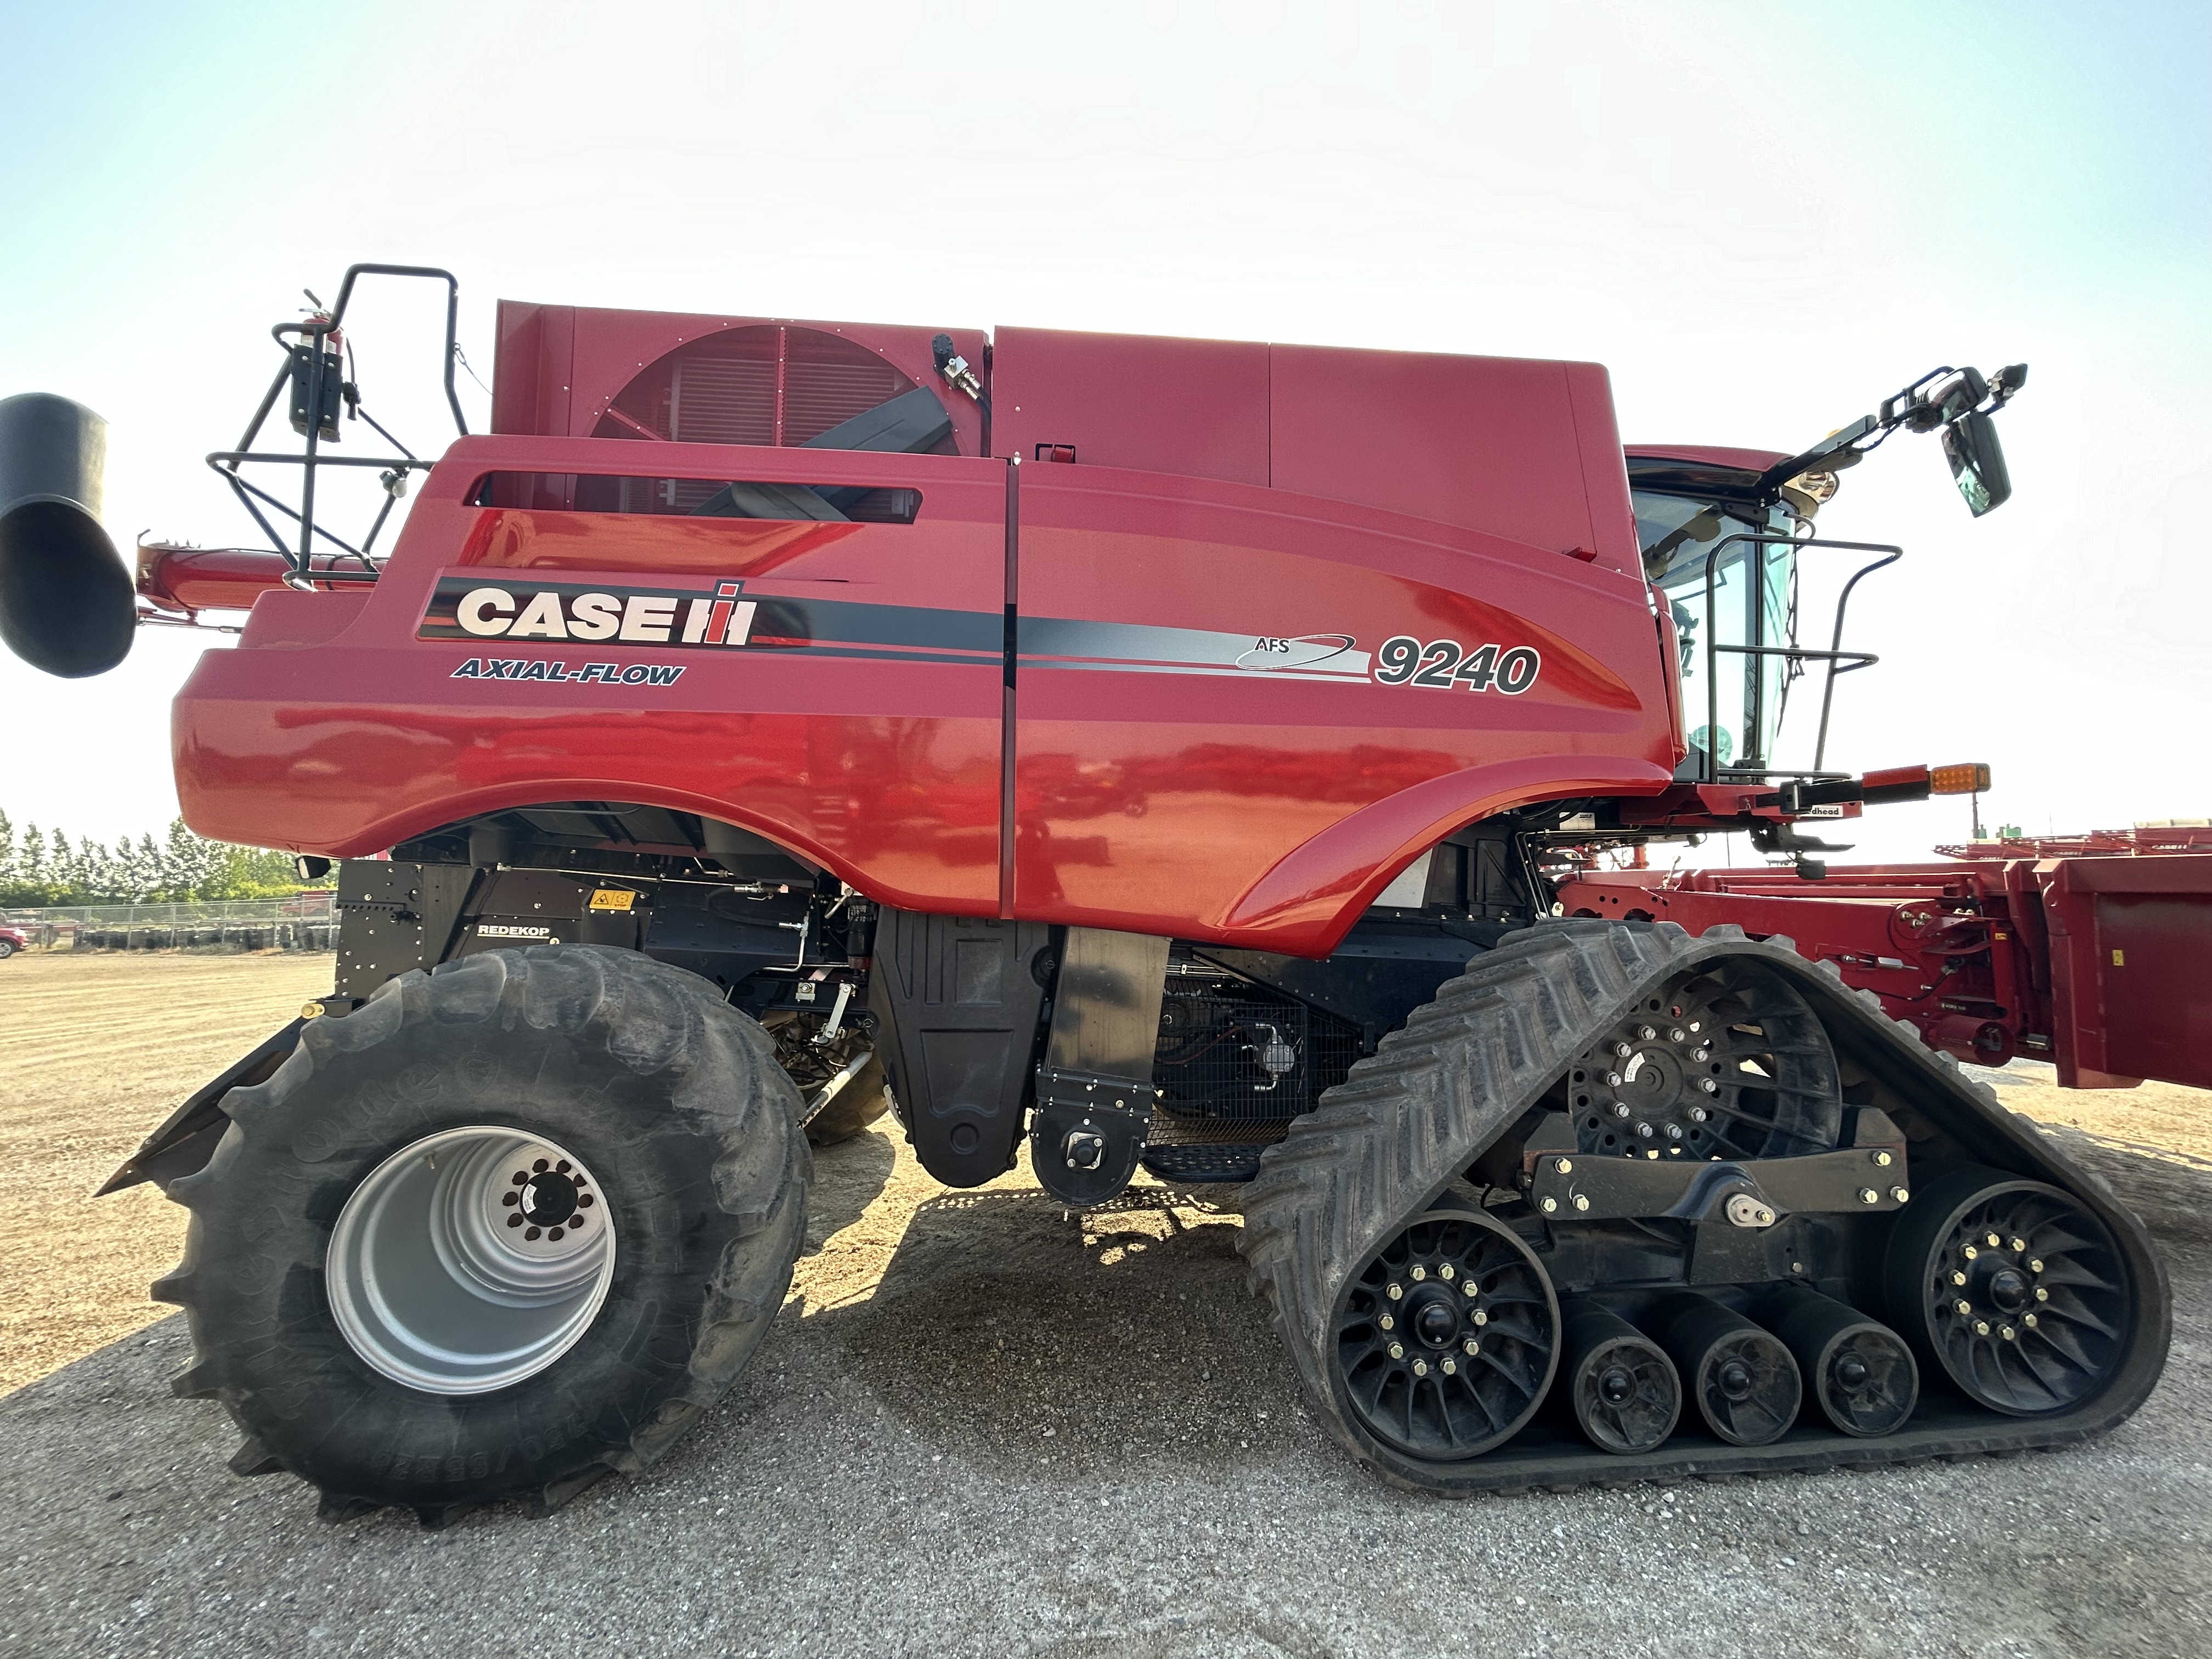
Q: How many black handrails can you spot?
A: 2